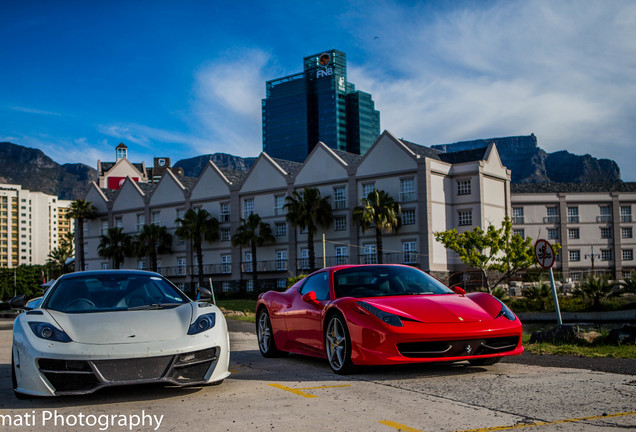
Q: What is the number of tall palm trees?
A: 7